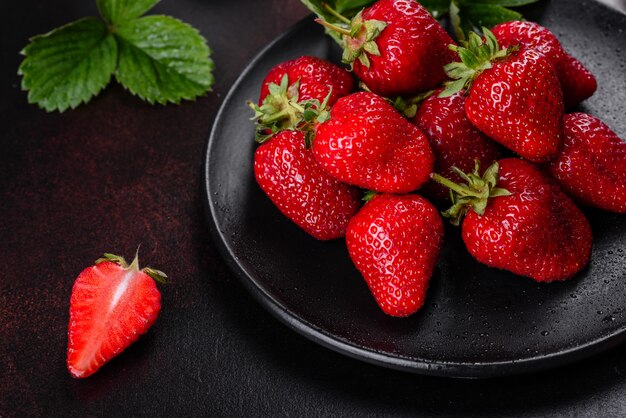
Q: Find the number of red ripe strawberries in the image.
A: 11